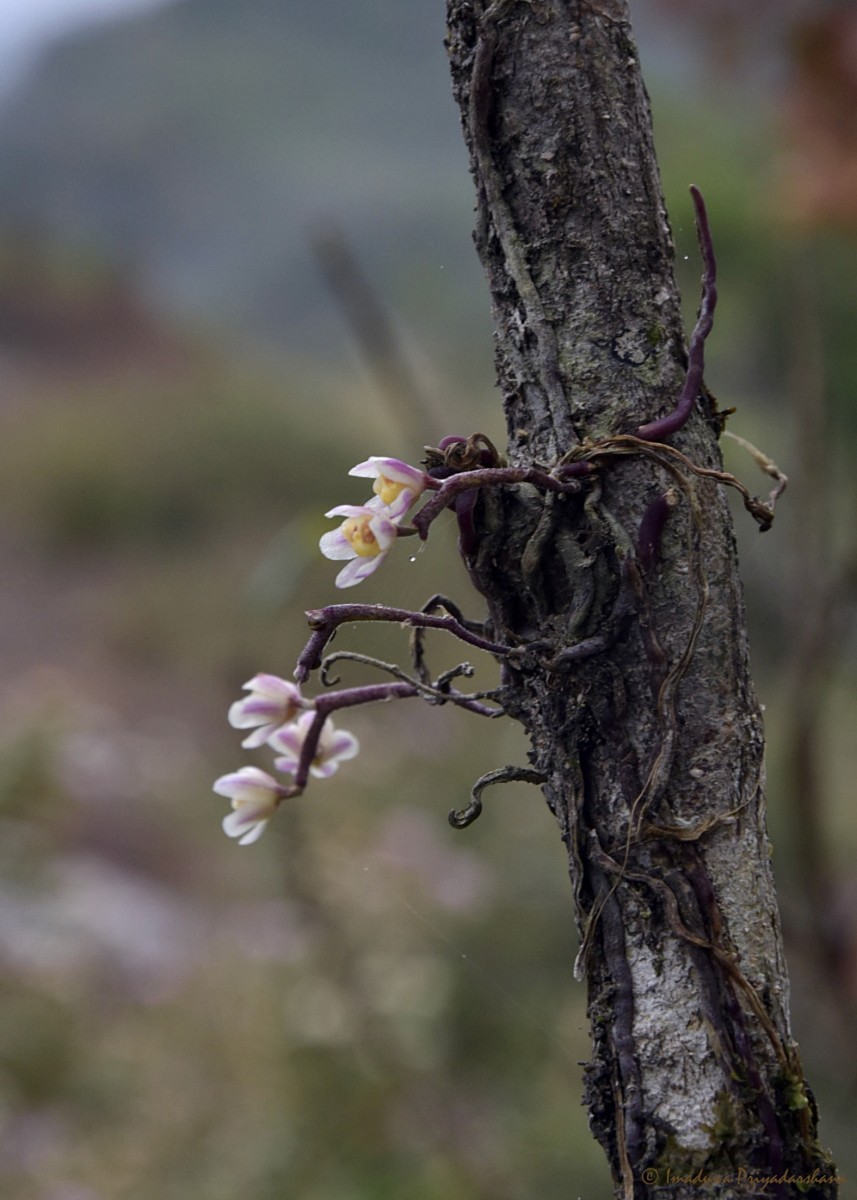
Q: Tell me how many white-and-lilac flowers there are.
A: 5